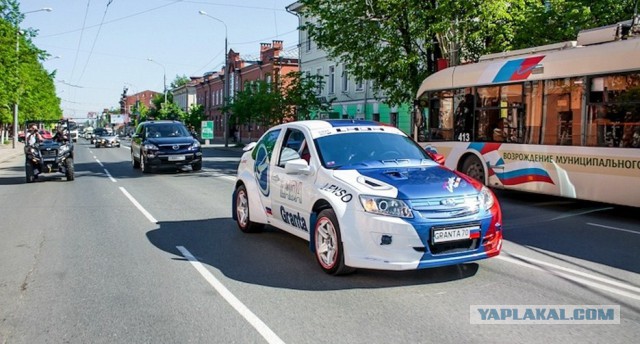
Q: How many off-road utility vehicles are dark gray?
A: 1